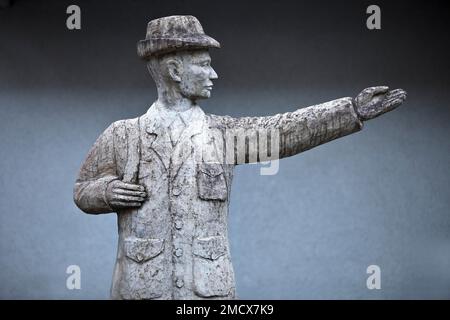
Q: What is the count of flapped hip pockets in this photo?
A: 2